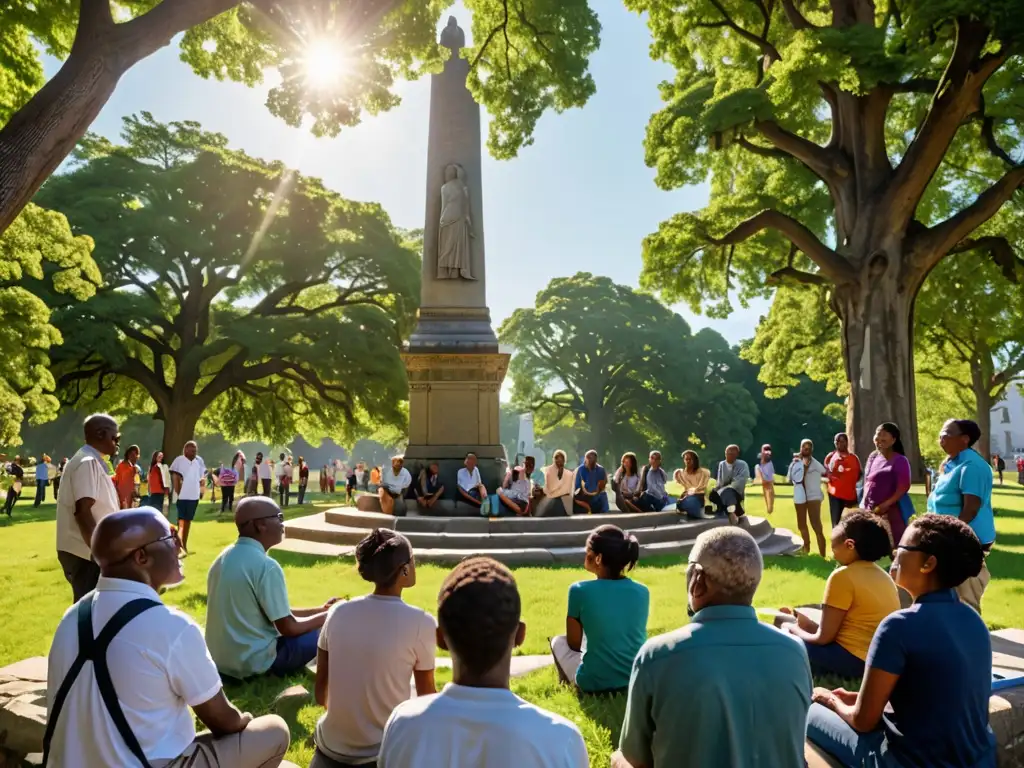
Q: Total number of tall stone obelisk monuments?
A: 1